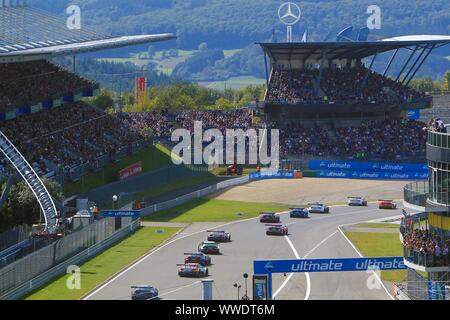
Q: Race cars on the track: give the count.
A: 11